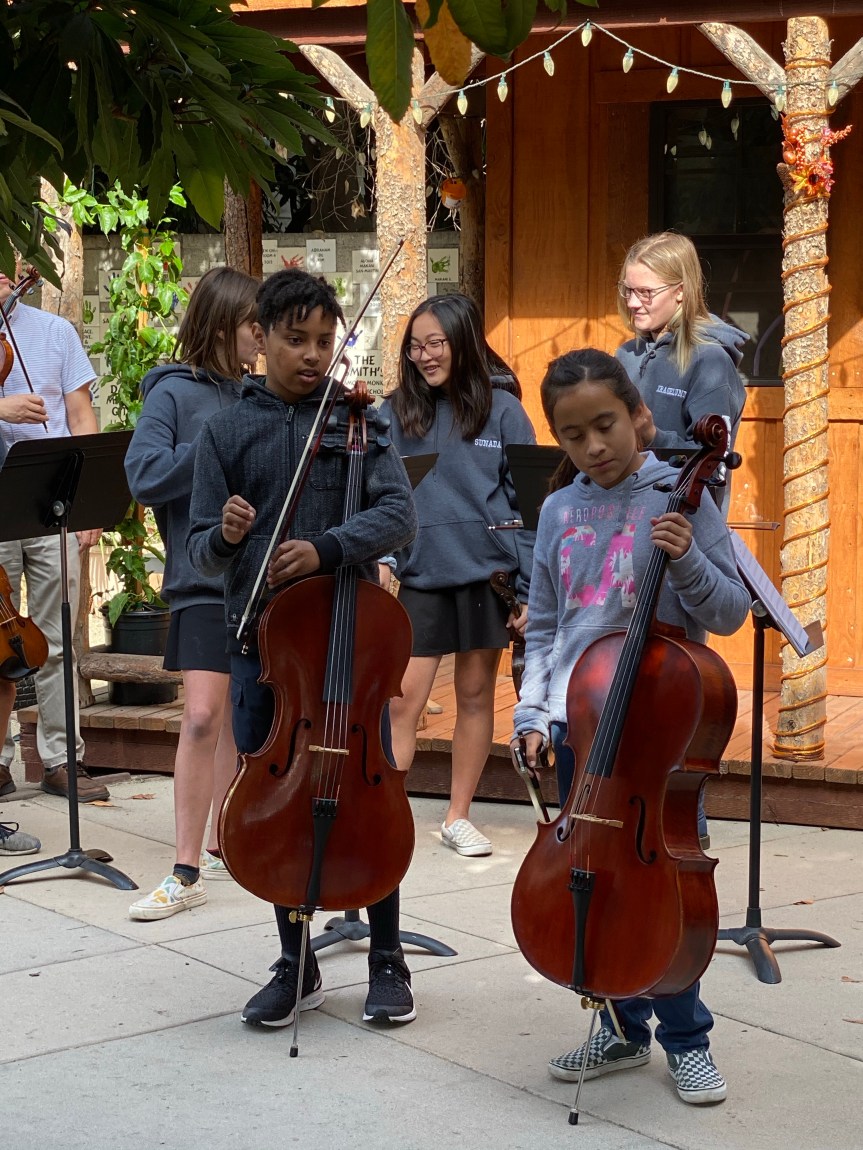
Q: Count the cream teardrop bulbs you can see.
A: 12